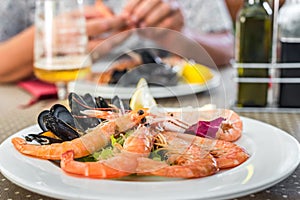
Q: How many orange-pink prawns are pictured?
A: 5